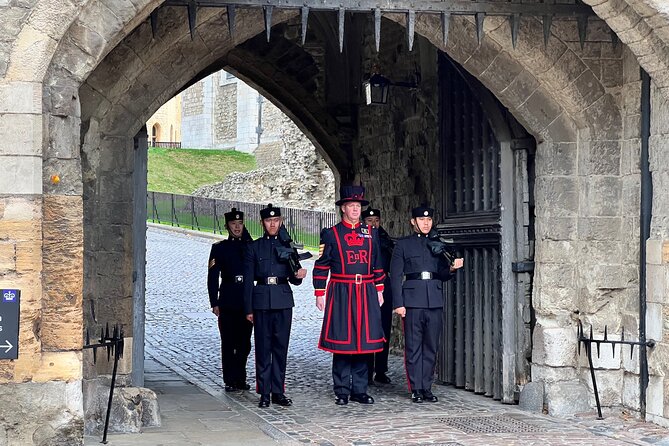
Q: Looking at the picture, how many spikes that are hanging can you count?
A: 14